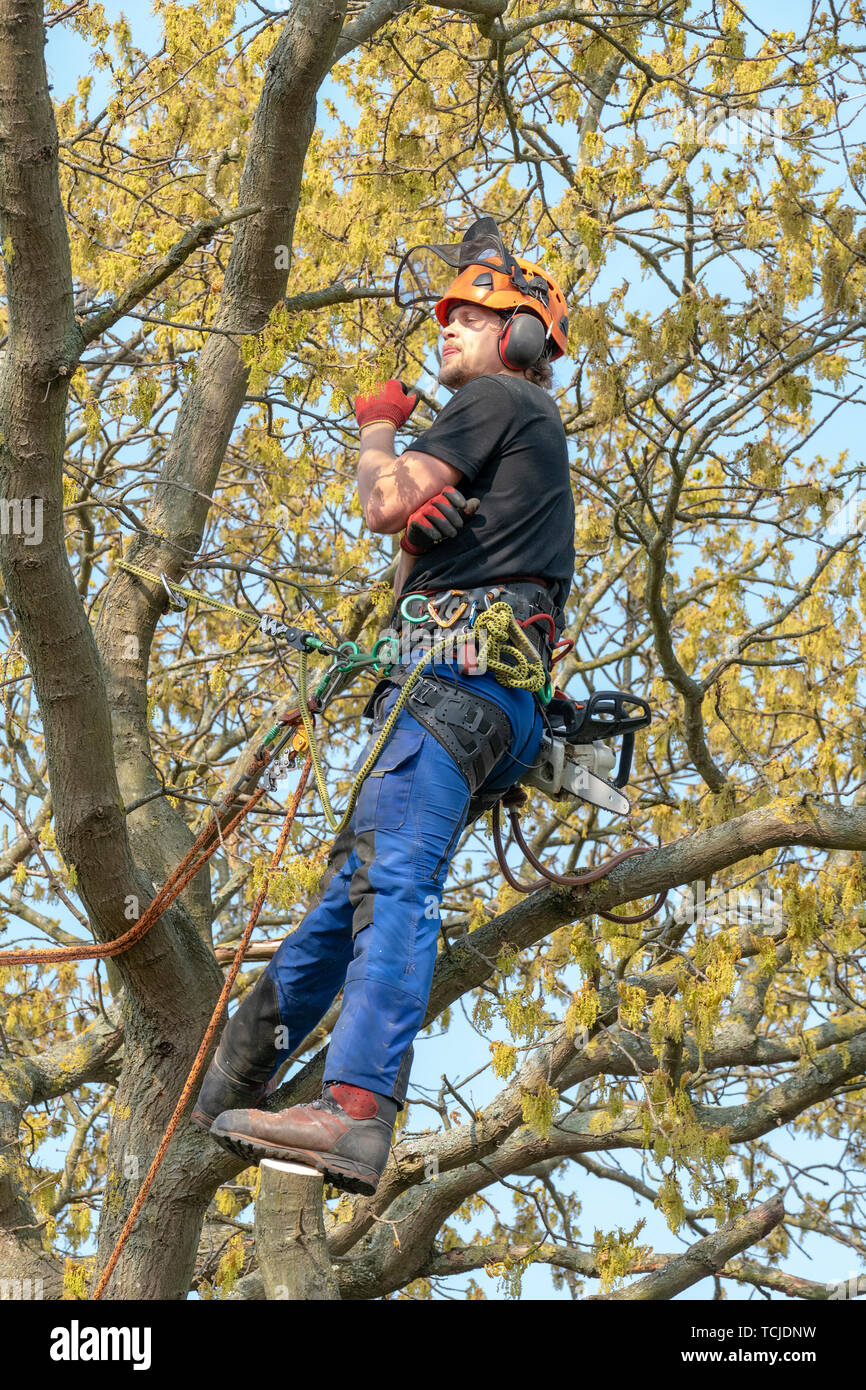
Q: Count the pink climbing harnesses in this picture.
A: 0